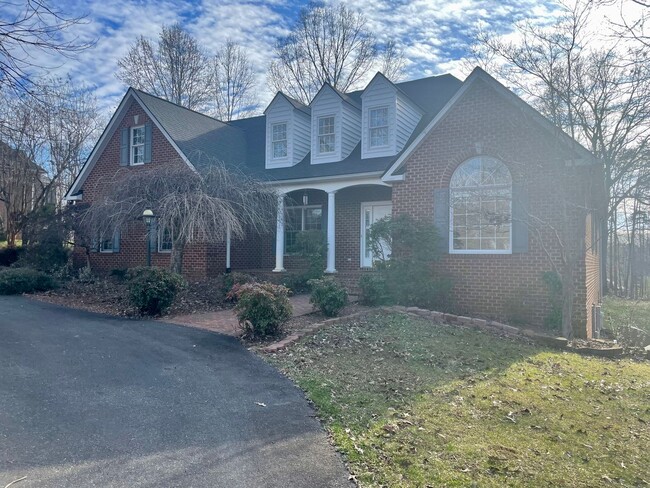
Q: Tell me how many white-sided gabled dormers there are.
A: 3